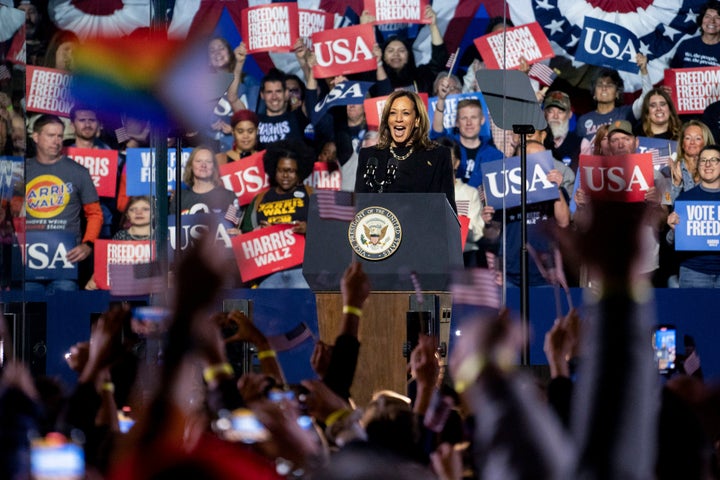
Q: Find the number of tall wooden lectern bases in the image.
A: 1